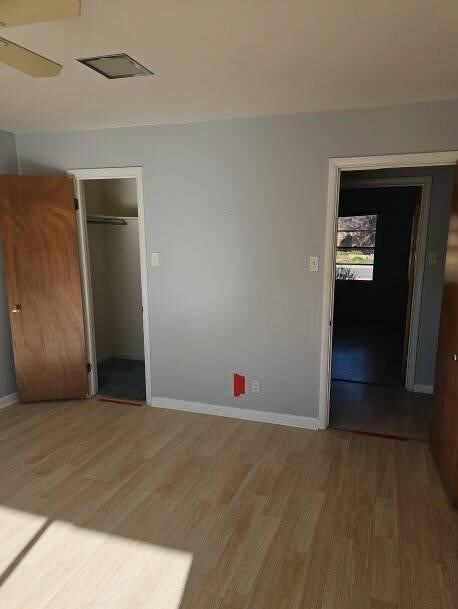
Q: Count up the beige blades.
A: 2